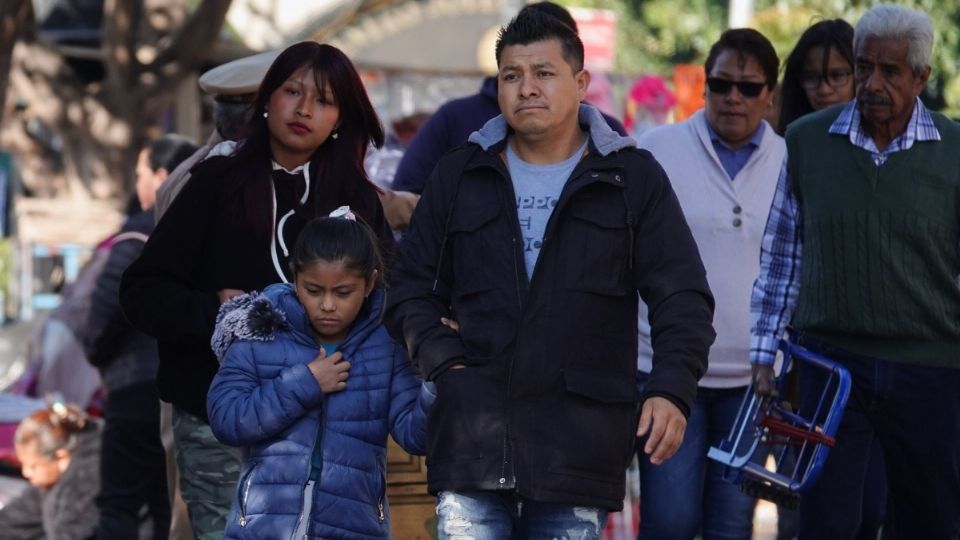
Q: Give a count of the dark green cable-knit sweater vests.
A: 1